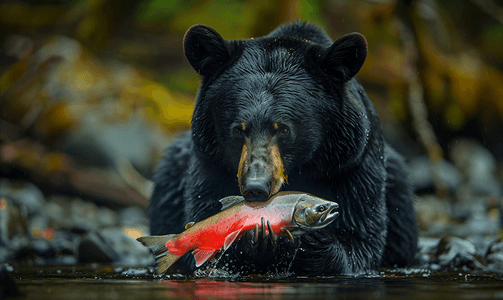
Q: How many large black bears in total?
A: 1